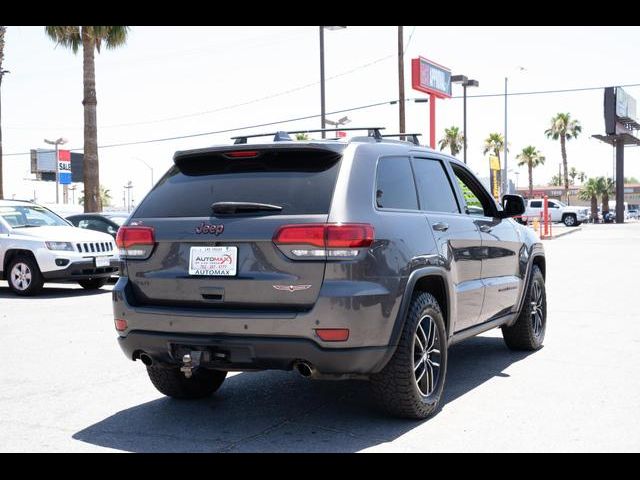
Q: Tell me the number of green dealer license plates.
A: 0